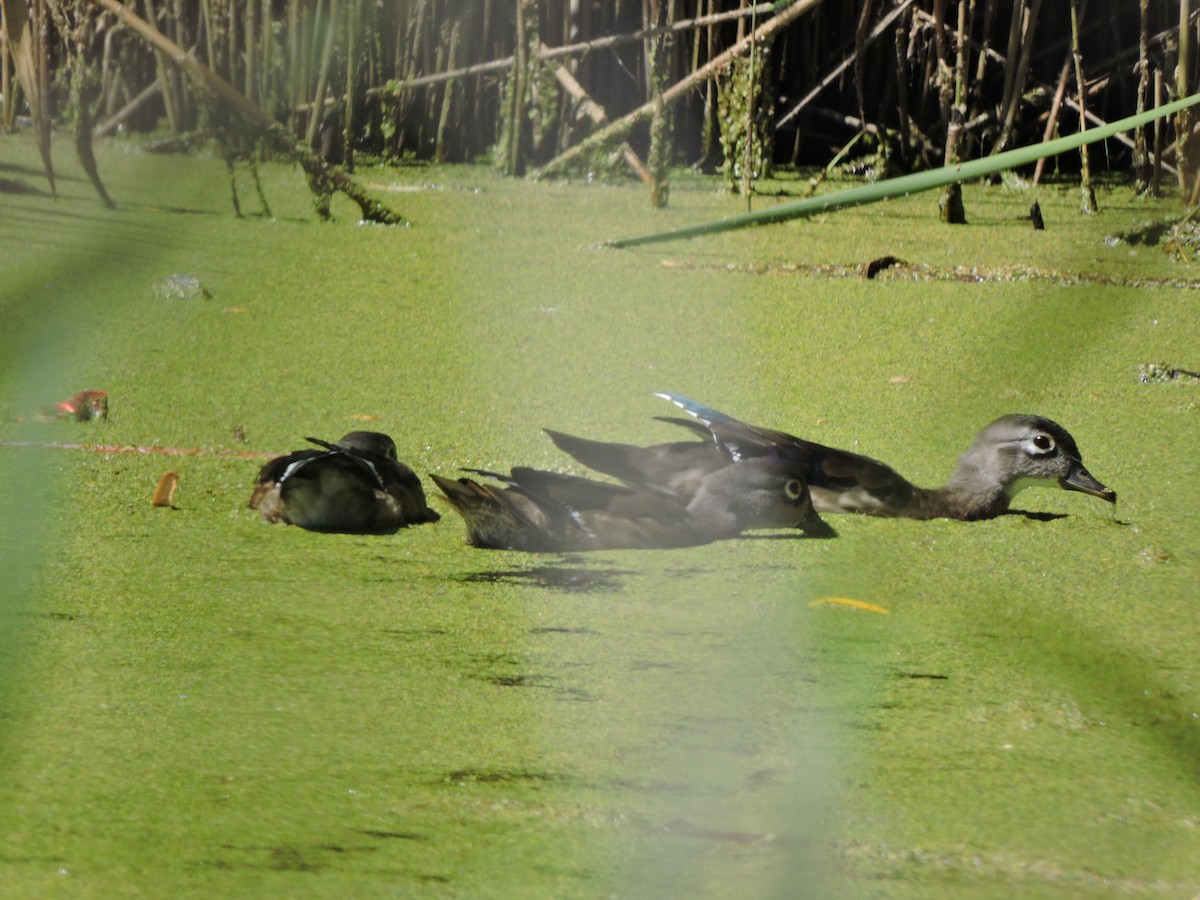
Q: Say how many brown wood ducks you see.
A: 3